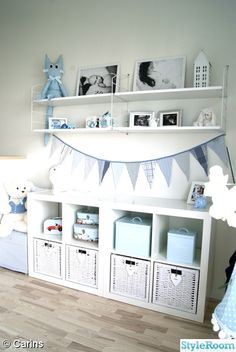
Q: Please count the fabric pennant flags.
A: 12